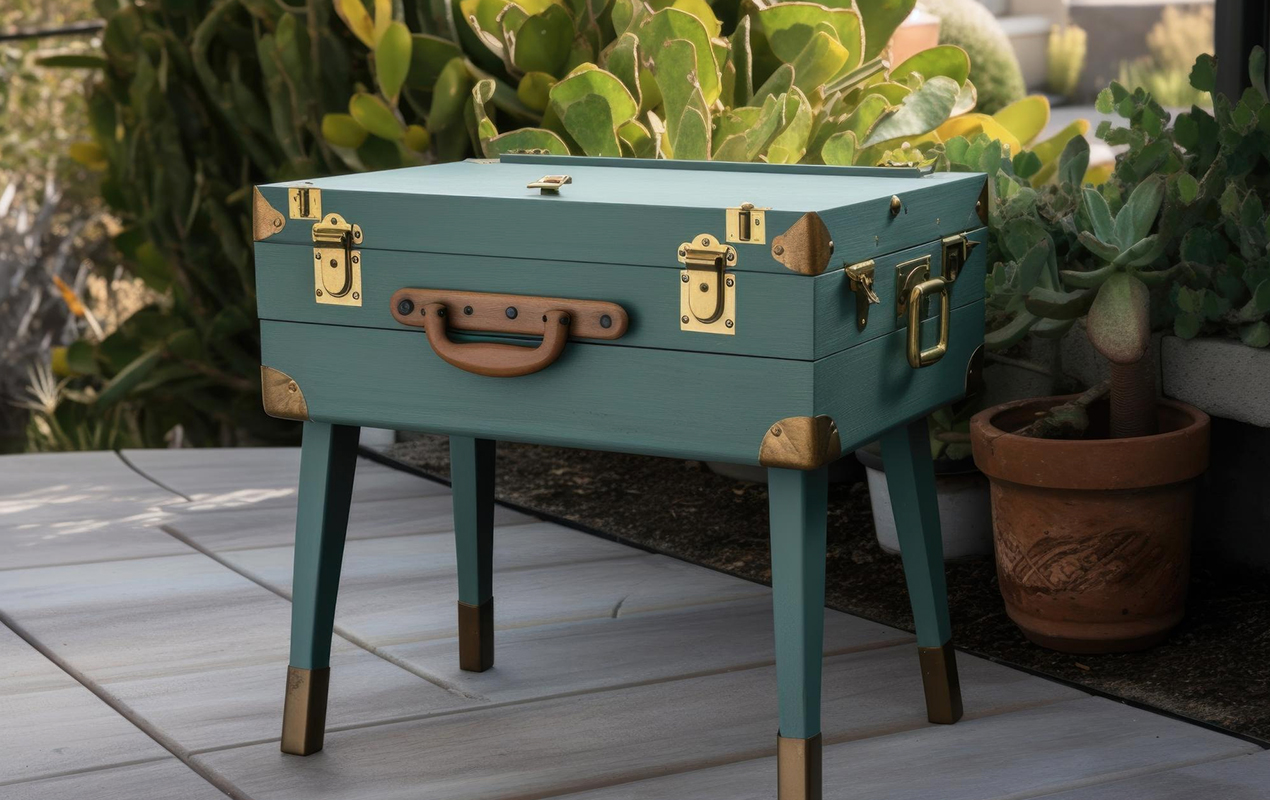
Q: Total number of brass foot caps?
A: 4